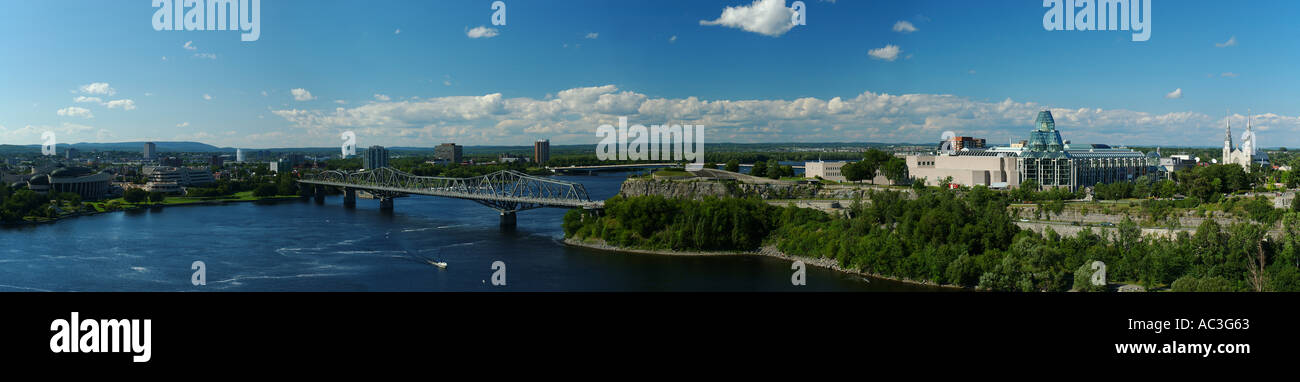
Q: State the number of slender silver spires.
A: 2